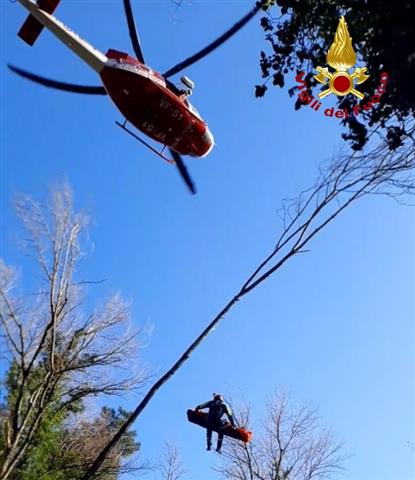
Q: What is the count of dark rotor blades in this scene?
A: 4